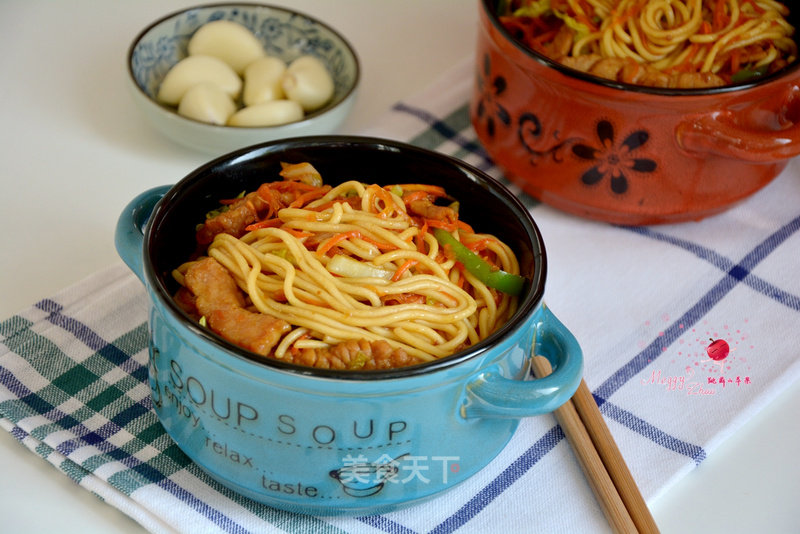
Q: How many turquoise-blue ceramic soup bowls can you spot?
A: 1